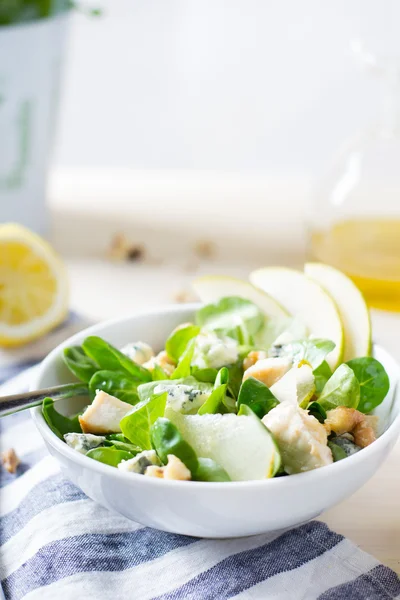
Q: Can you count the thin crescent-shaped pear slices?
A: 3